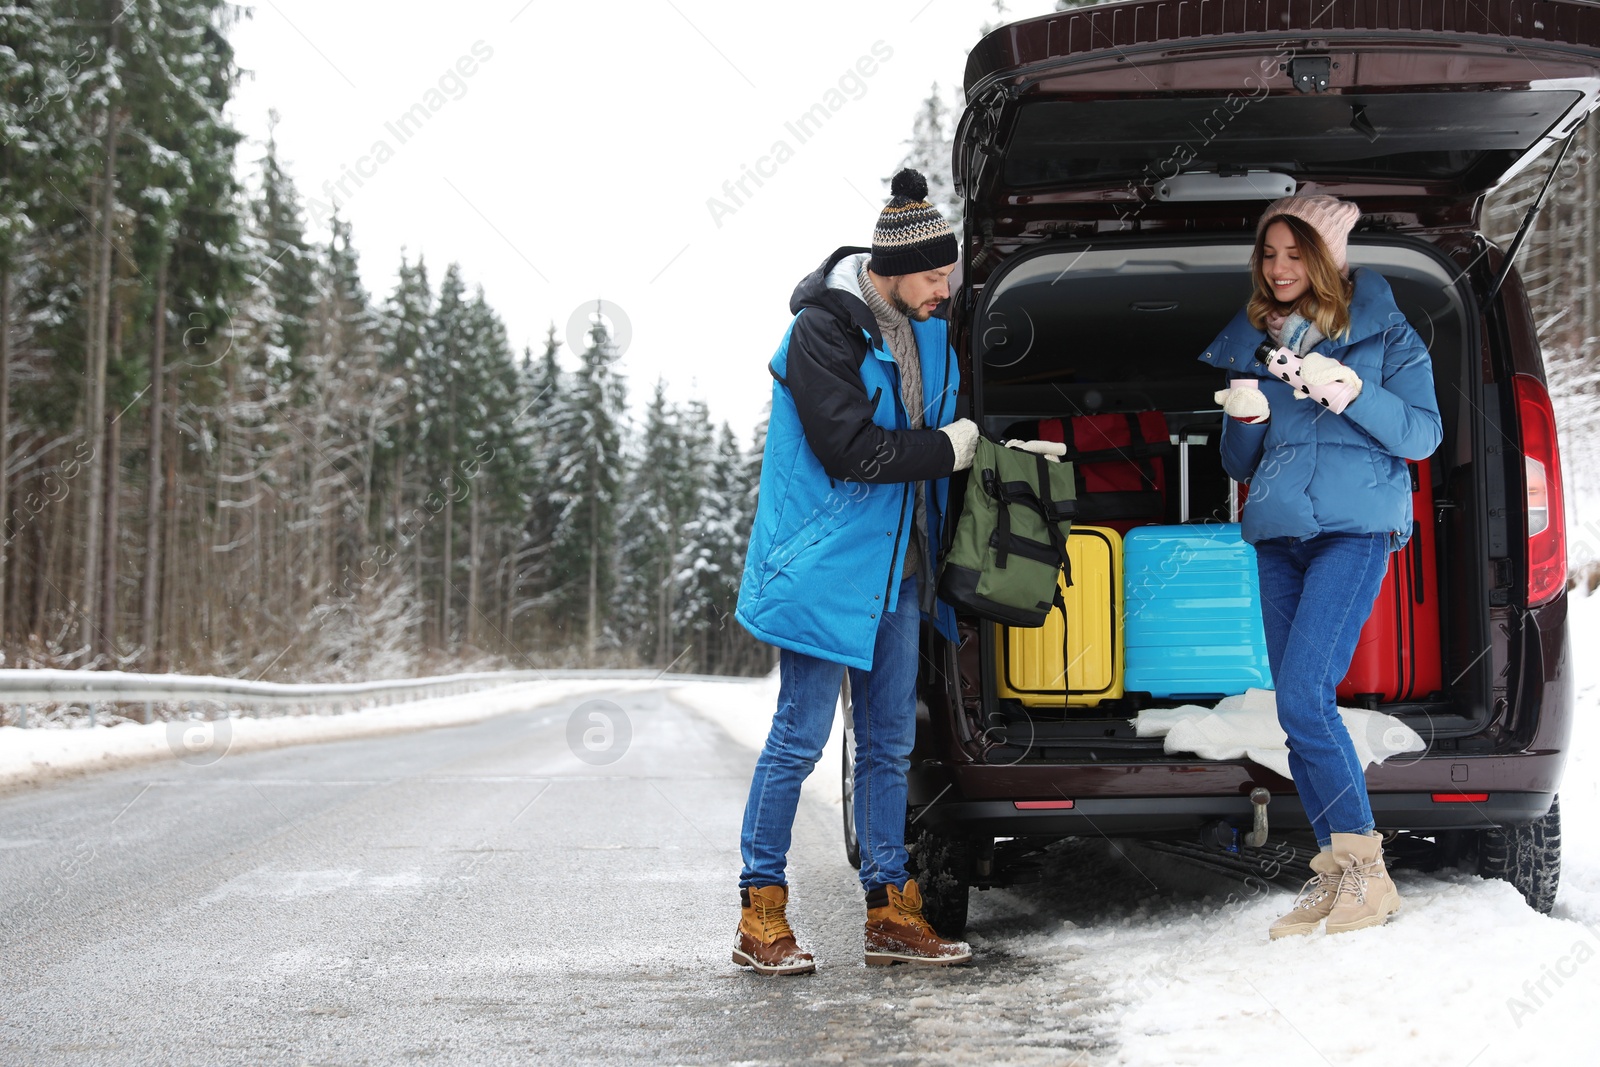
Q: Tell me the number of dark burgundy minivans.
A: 1